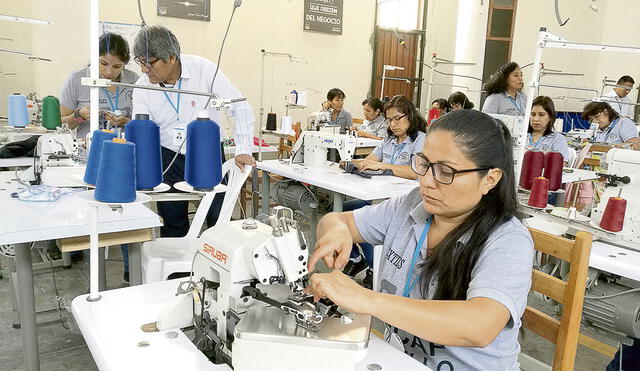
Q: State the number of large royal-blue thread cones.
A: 4